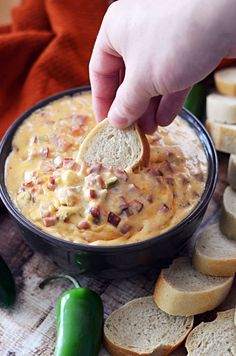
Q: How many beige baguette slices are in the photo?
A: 10